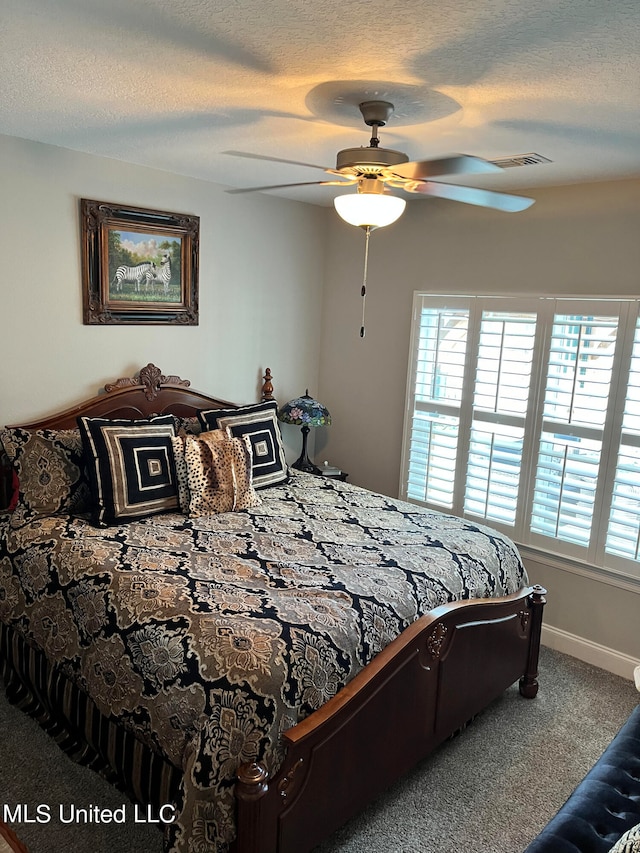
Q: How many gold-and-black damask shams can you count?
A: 2